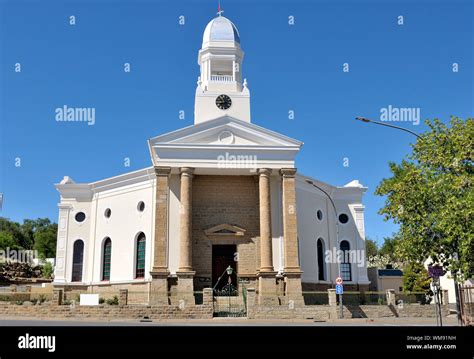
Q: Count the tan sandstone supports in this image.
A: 4